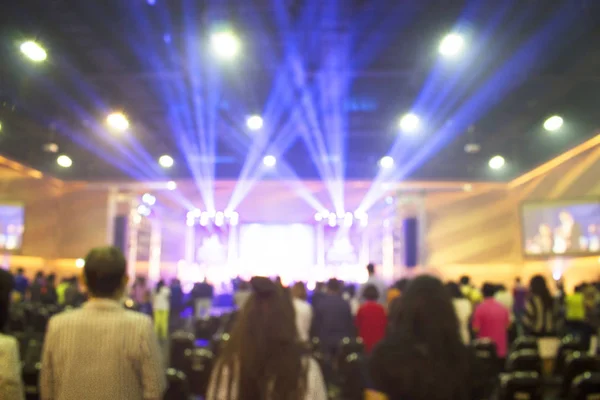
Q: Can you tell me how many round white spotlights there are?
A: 12